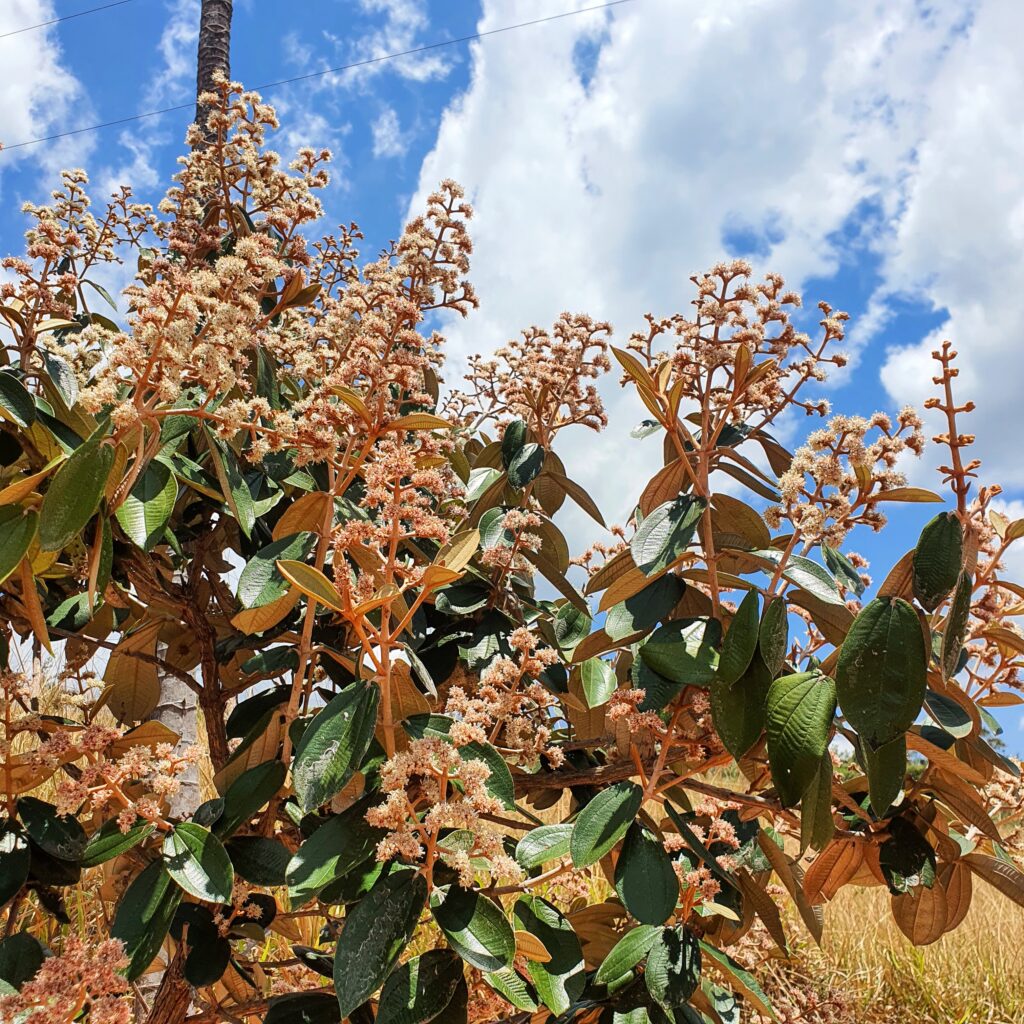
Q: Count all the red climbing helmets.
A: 0